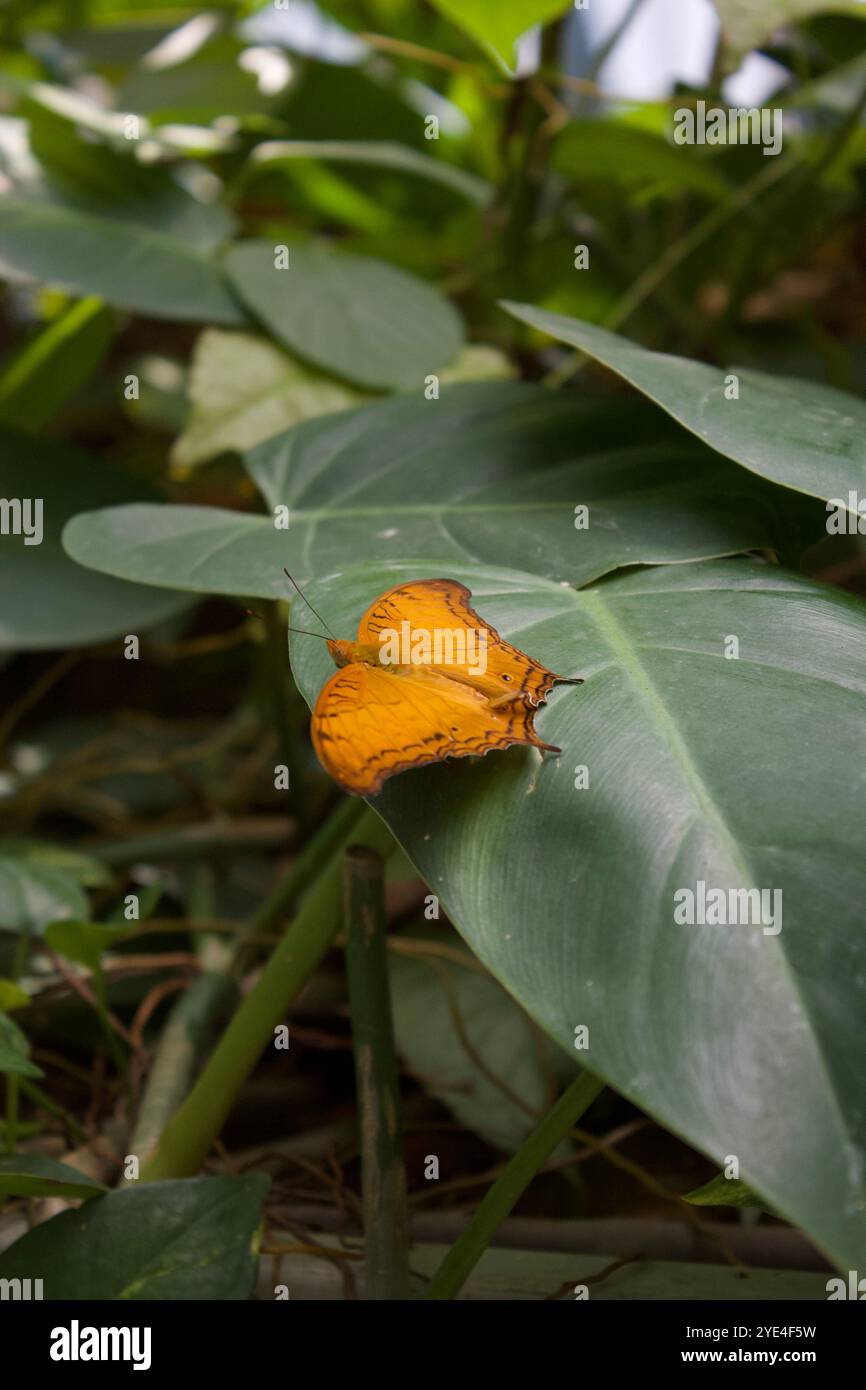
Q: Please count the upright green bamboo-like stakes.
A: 1